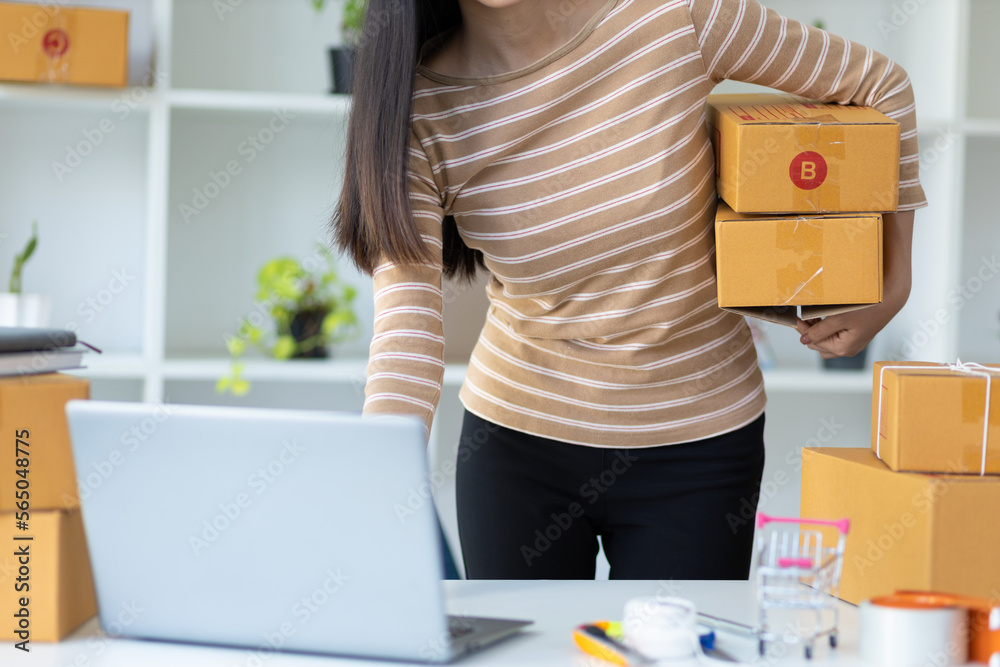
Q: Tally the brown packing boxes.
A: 7